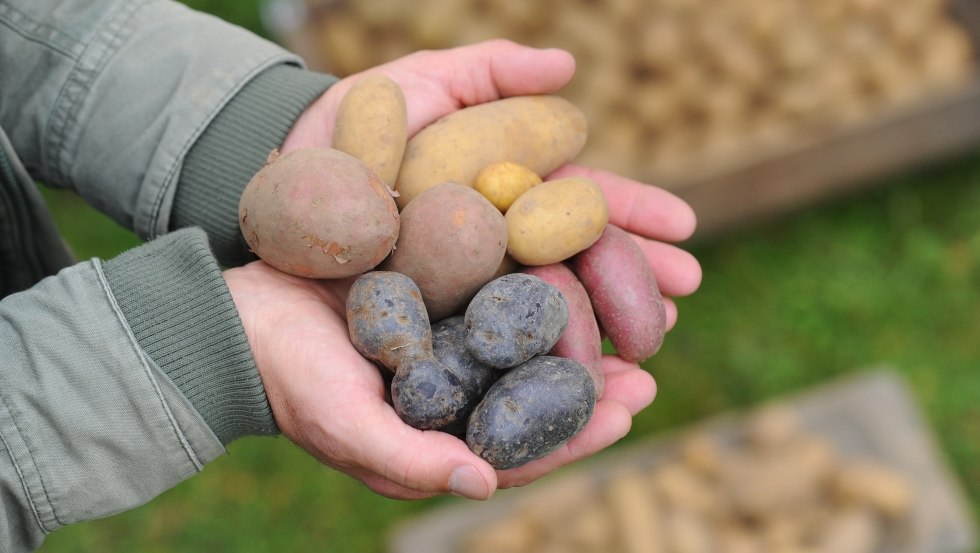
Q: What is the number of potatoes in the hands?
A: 12